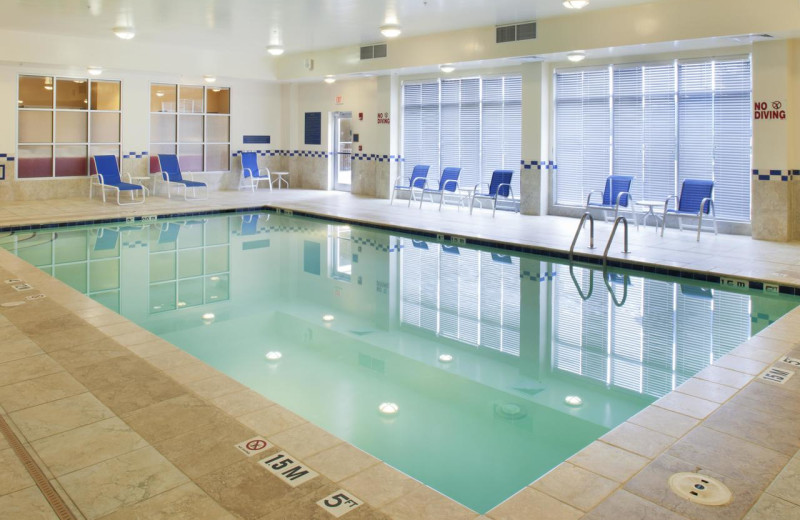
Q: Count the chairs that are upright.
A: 6